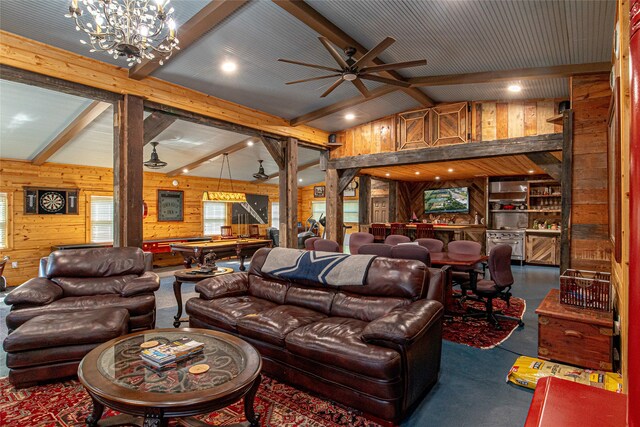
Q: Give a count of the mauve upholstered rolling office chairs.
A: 9